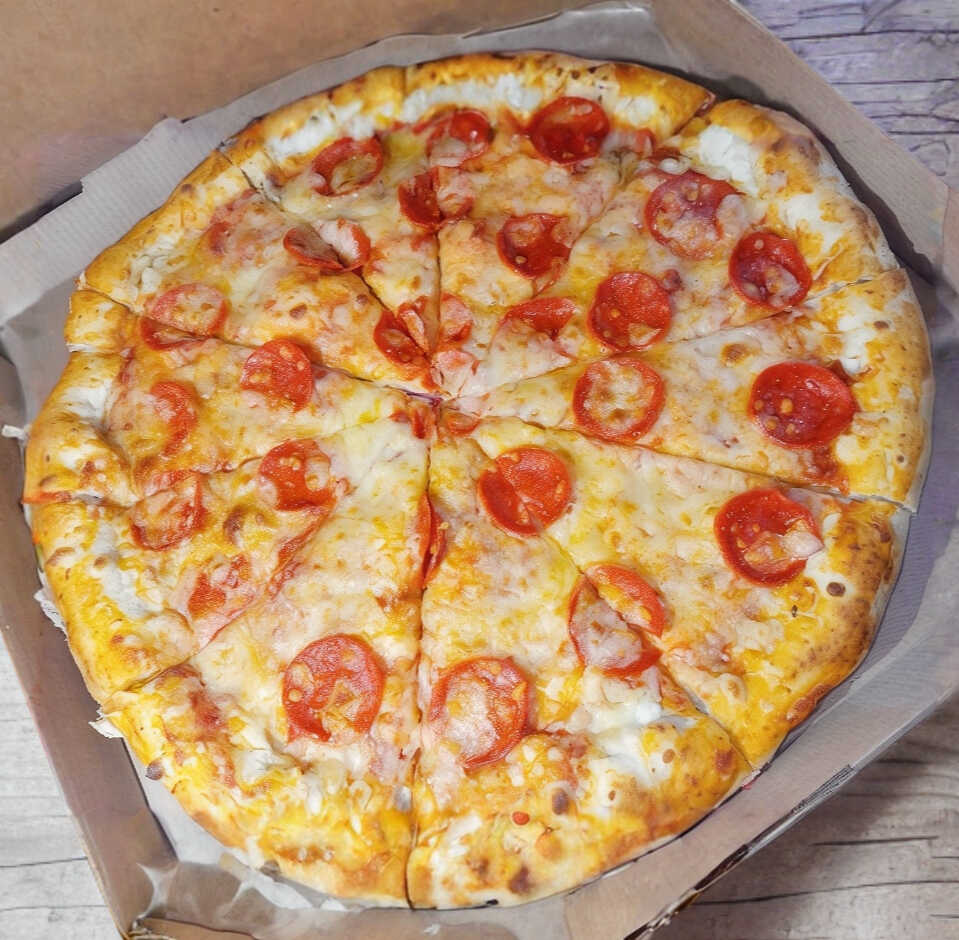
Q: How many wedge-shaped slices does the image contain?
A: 10